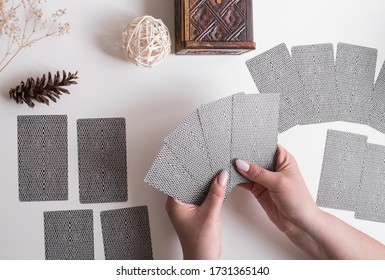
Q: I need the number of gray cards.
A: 14